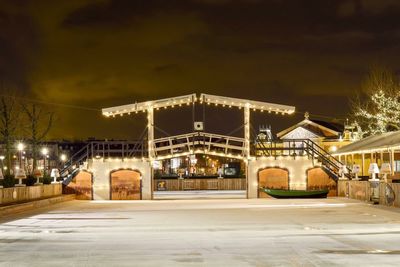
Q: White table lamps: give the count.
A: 8